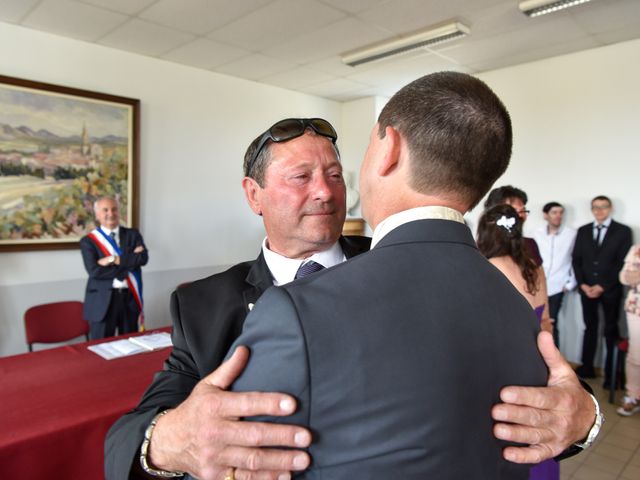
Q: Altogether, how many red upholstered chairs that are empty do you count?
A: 1